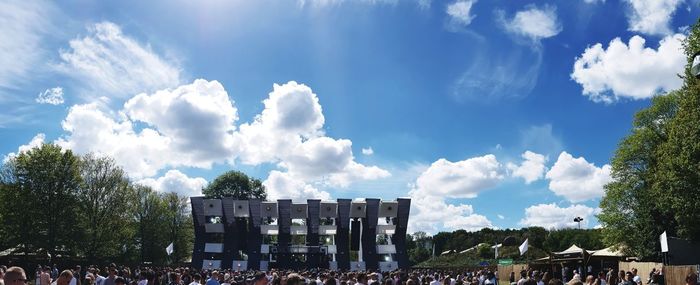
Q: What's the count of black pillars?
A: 8